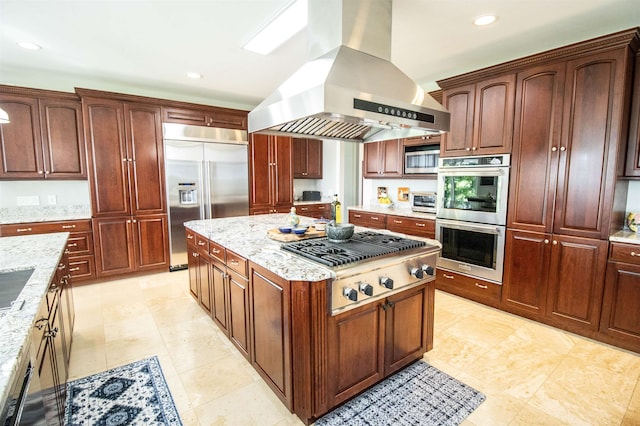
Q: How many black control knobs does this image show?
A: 5